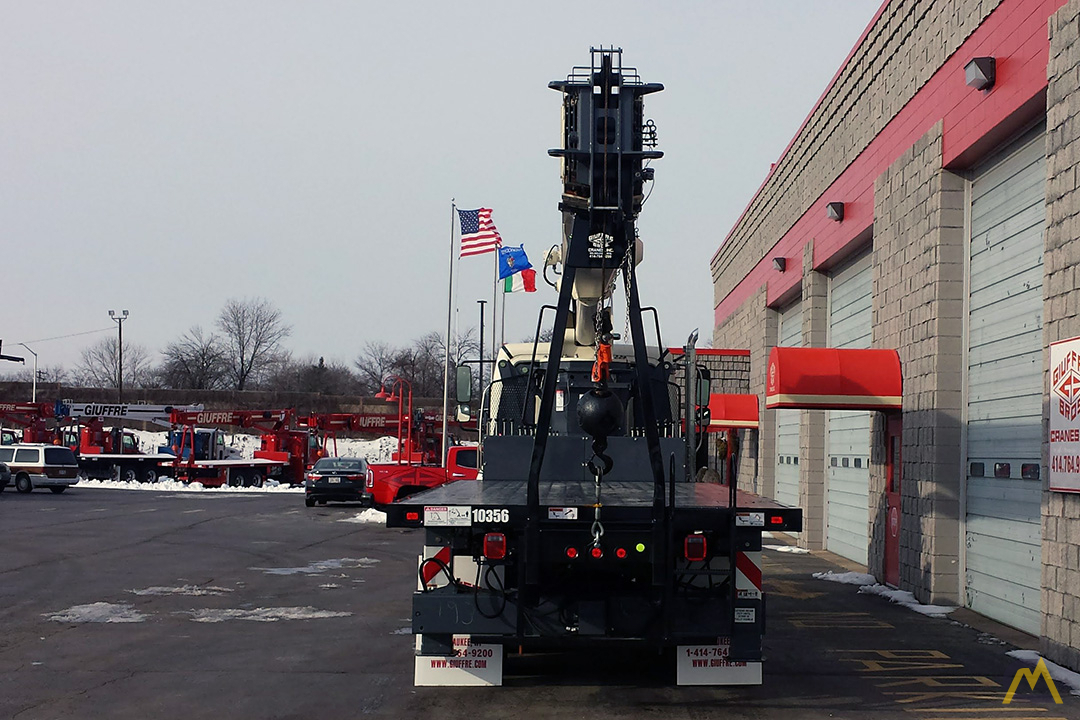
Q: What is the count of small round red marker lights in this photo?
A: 3